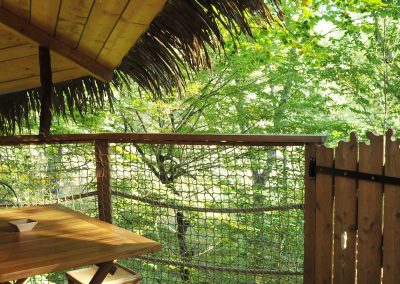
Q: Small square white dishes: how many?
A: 1